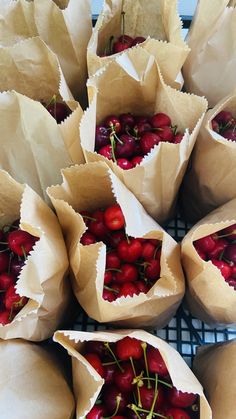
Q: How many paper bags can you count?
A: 12